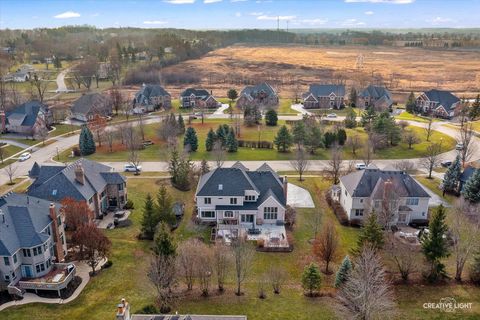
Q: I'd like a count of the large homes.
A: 12